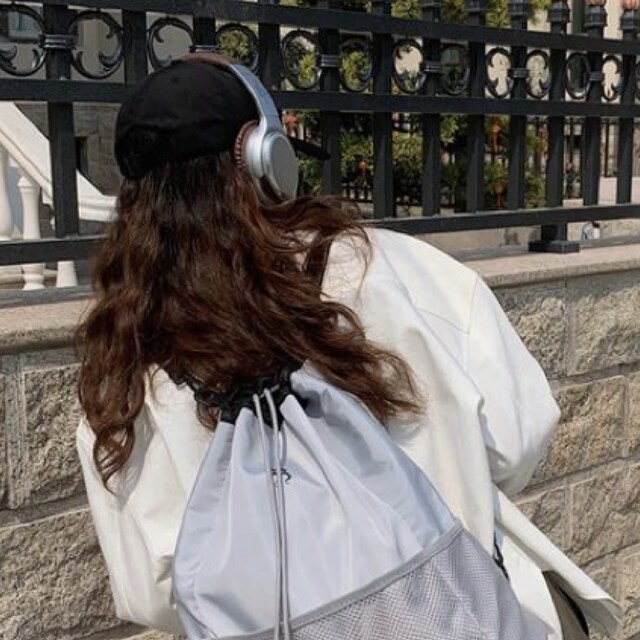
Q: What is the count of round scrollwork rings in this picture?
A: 12